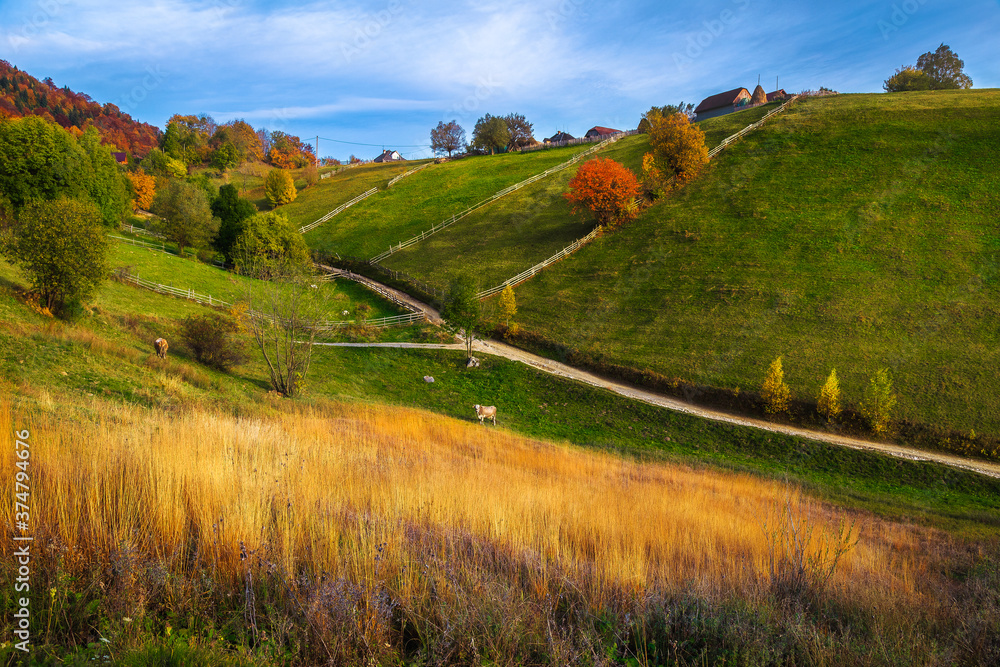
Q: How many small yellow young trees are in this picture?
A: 4